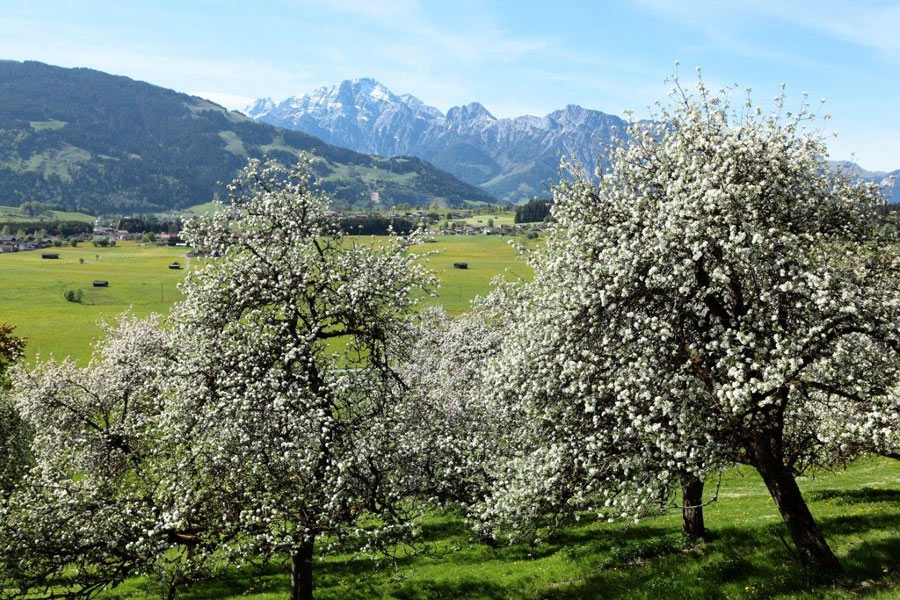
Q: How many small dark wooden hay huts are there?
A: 4